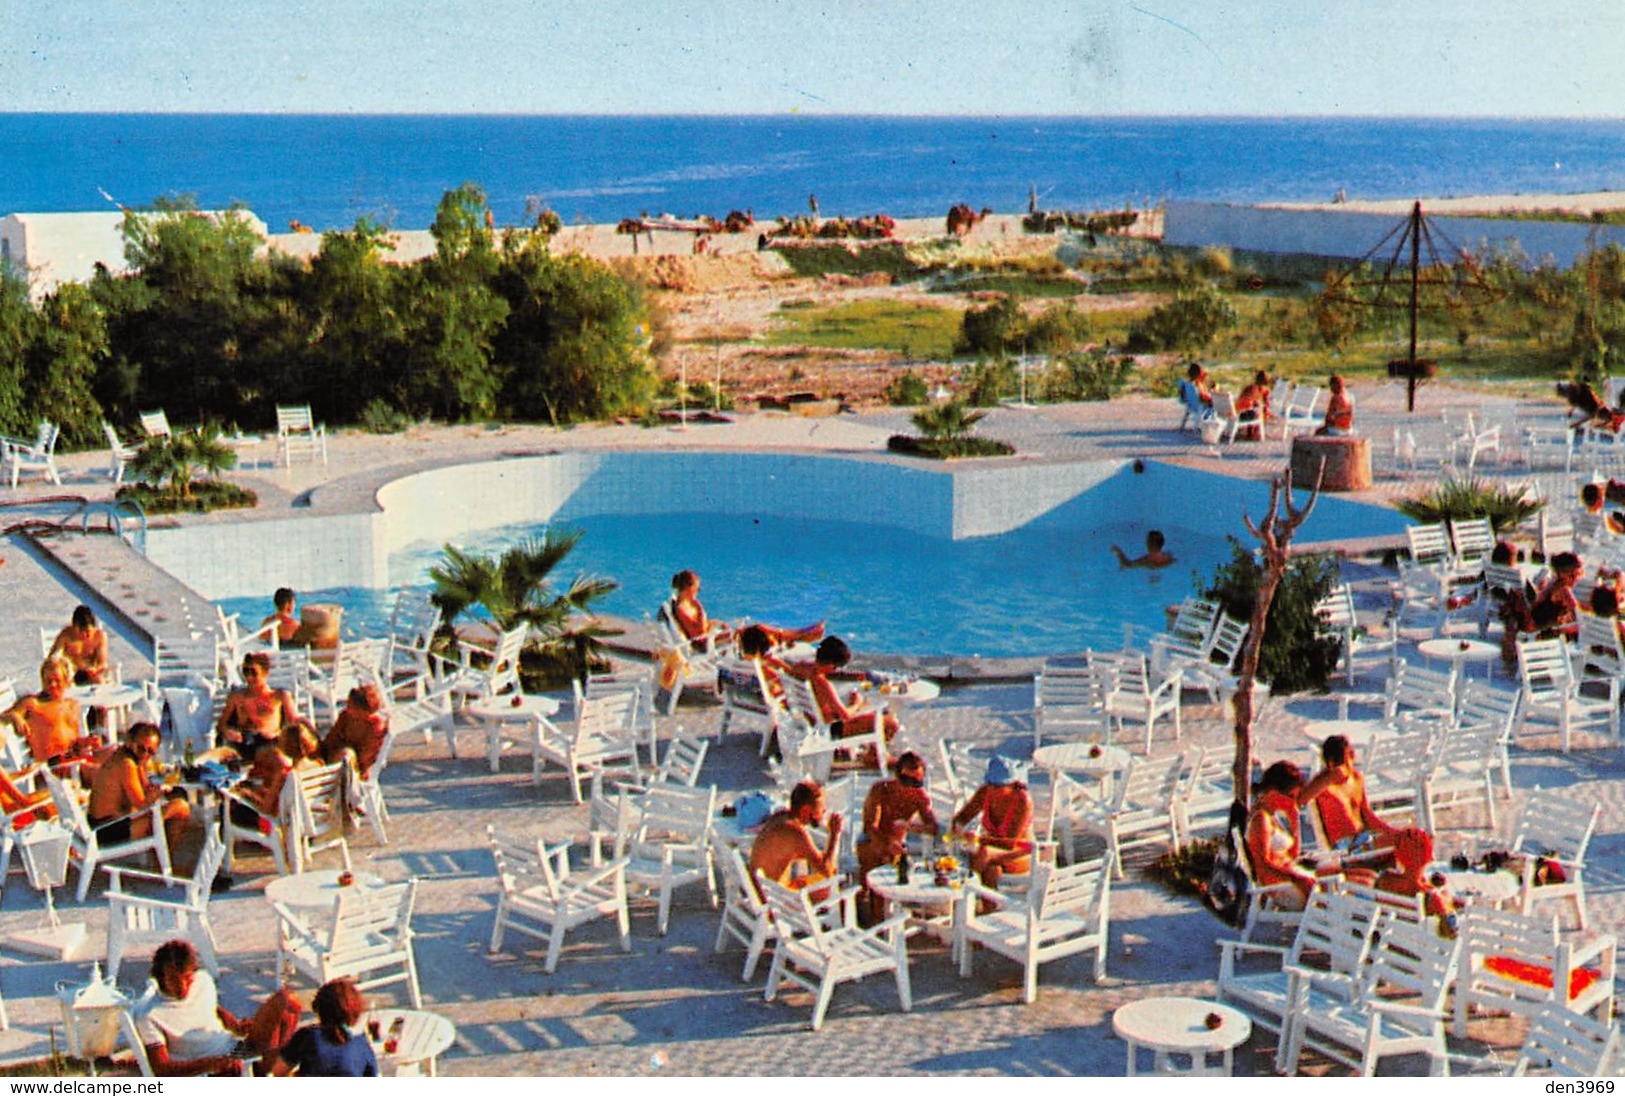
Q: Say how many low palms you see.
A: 4